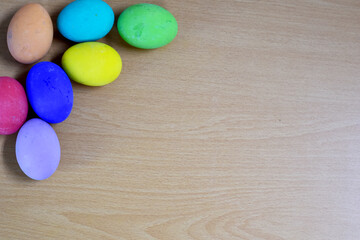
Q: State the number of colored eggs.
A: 7